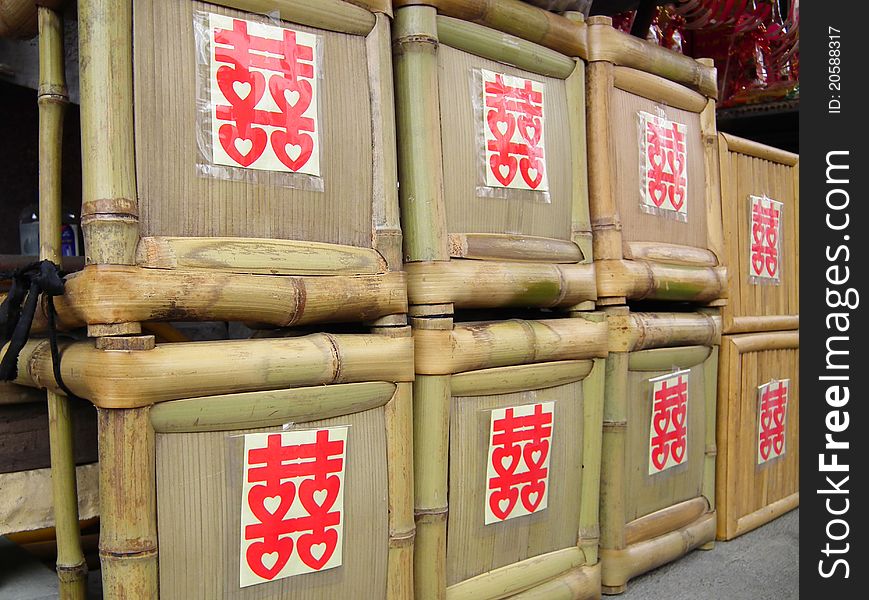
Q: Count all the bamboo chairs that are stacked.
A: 8